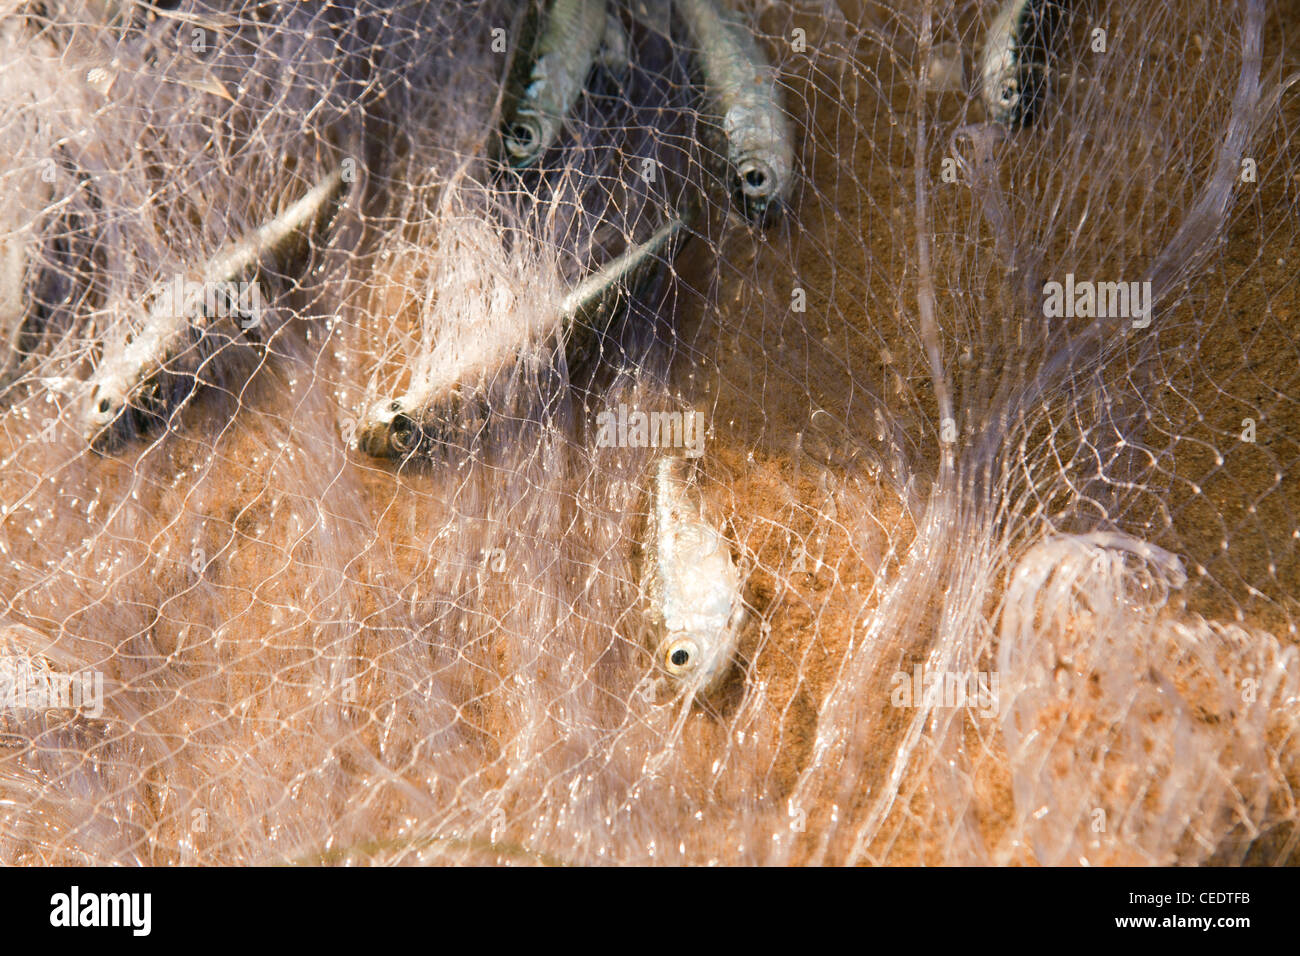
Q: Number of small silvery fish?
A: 6